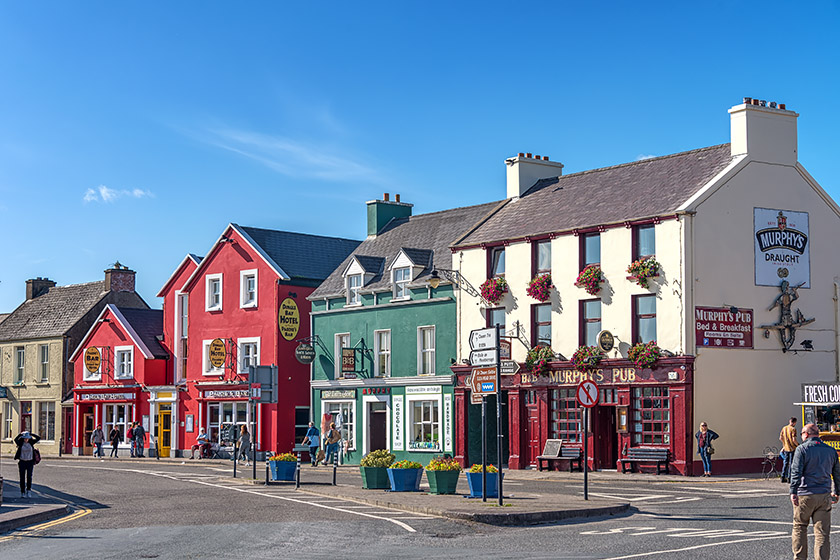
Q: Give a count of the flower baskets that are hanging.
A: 7